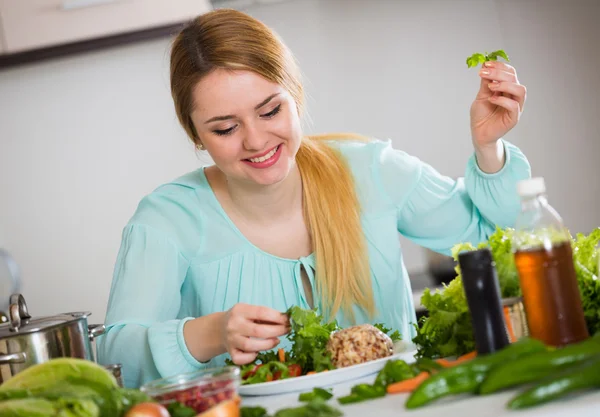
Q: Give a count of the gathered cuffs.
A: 2